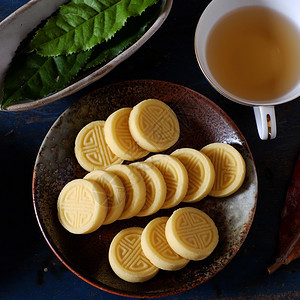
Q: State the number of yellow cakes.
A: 13